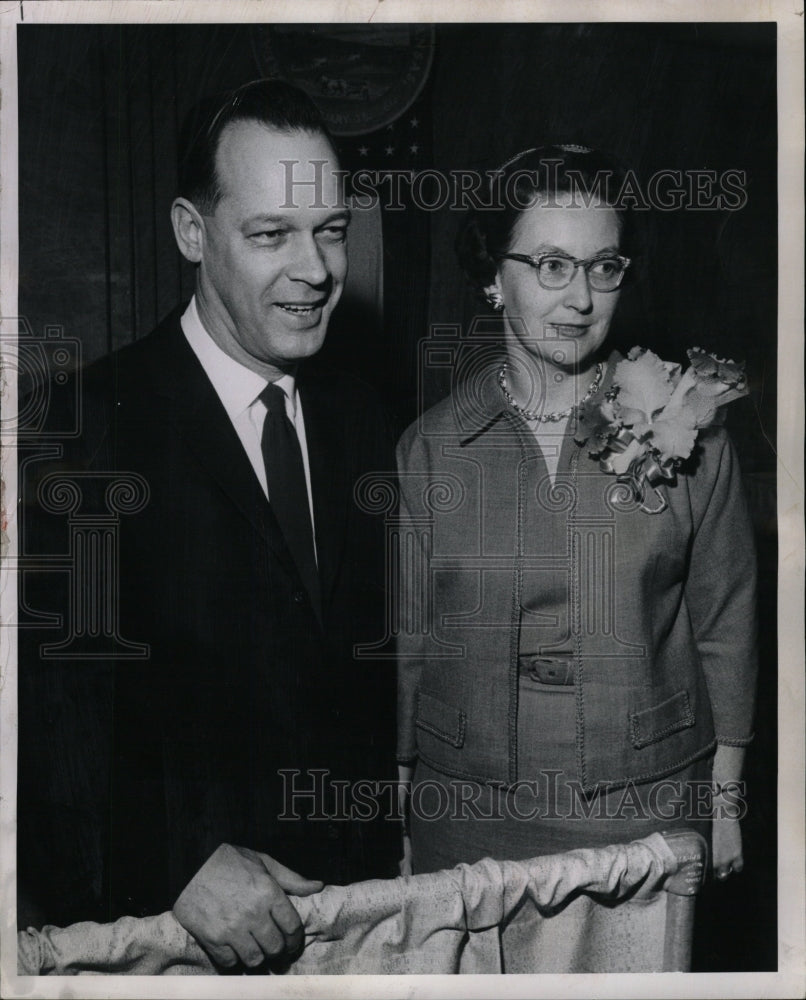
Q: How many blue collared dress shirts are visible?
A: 0